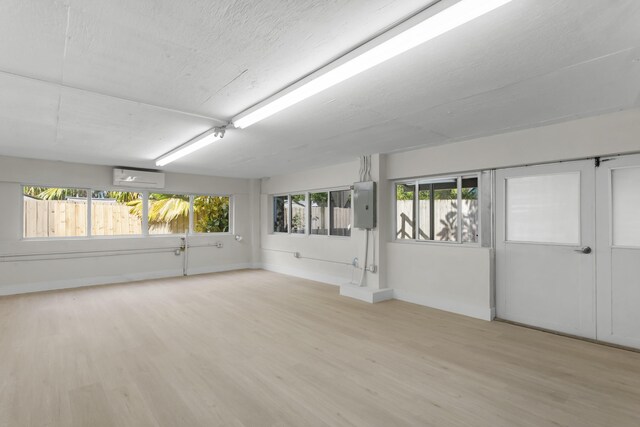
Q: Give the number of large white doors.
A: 2